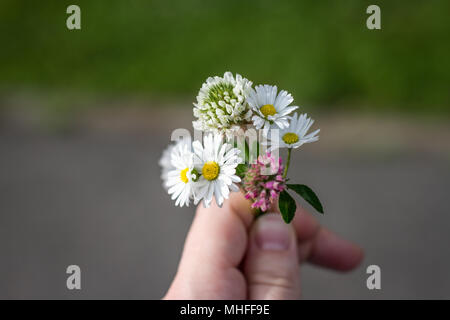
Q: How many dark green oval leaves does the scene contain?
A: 2